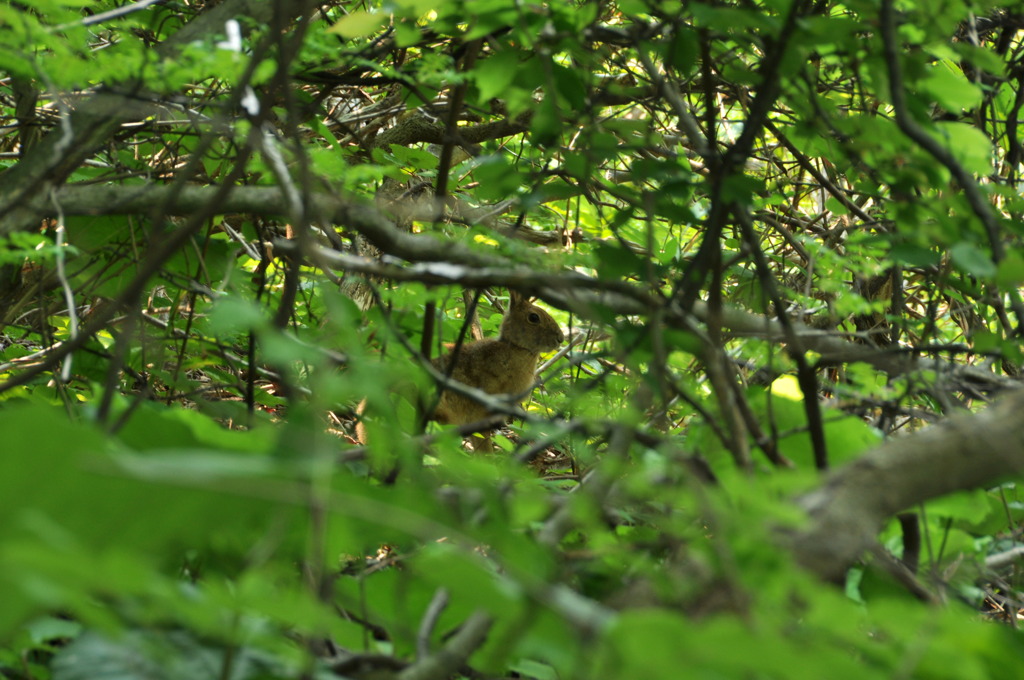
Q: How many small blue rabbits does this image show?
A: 0